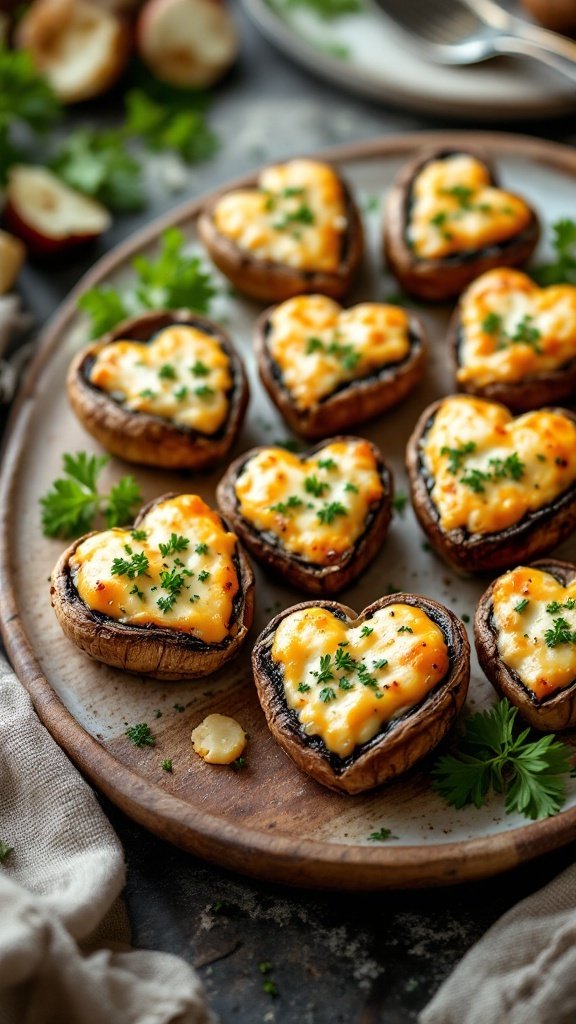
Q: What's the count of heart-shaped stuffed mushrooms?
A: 10